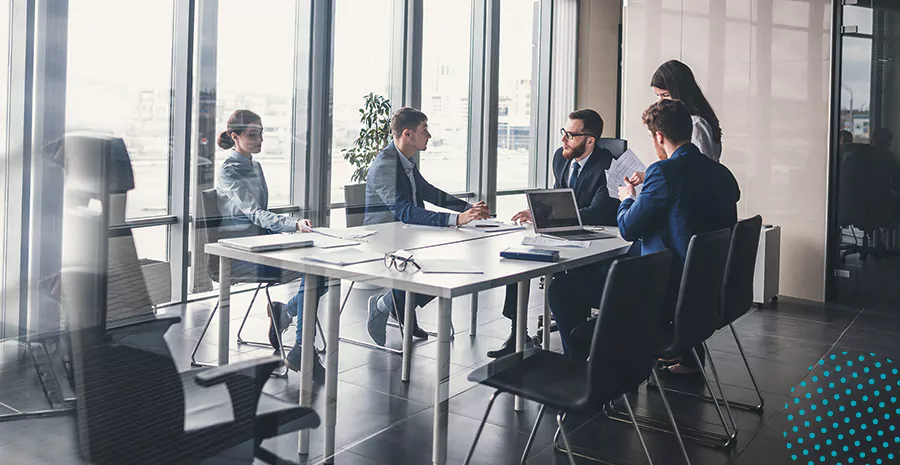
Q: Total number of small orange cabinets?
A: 0